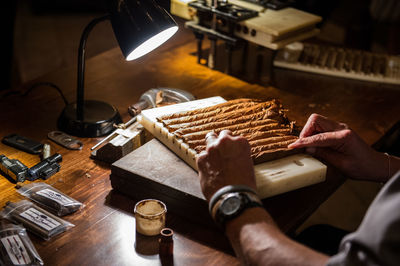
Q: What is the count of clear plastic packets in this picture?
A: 3